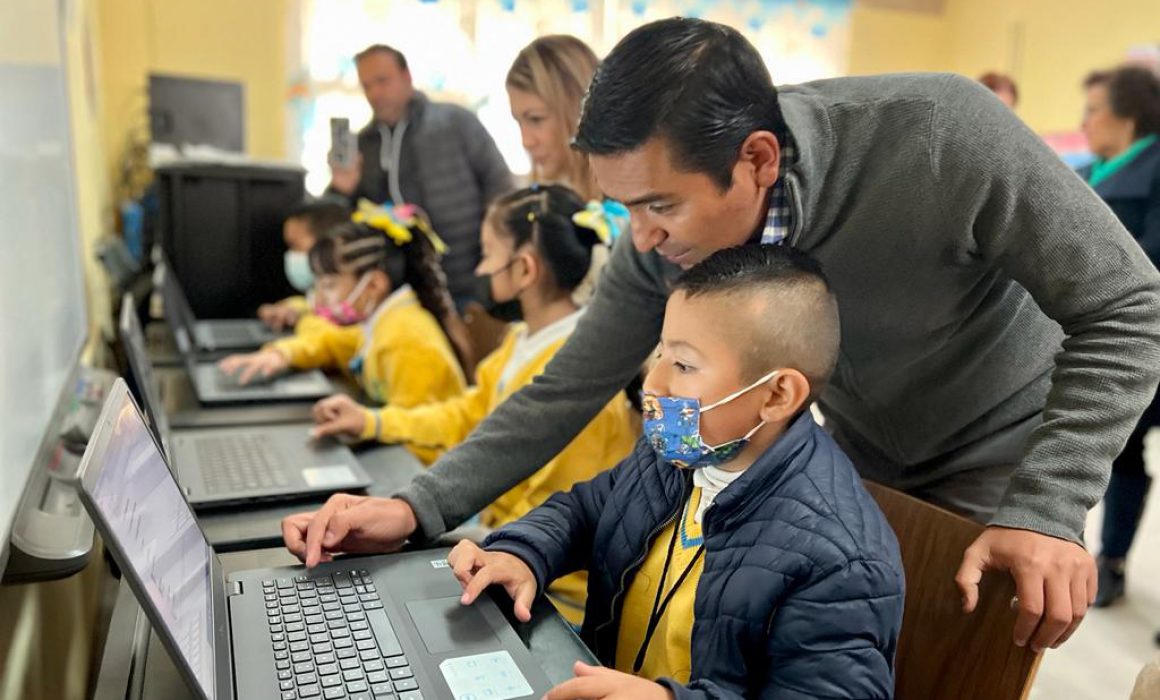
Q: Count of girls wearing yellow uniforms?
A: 2